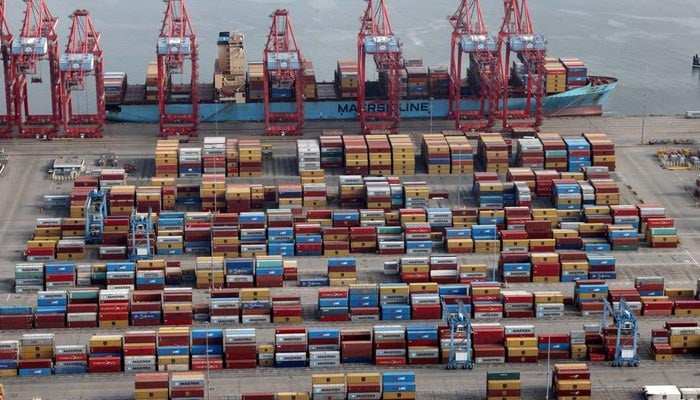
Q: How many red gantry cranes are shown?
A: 8